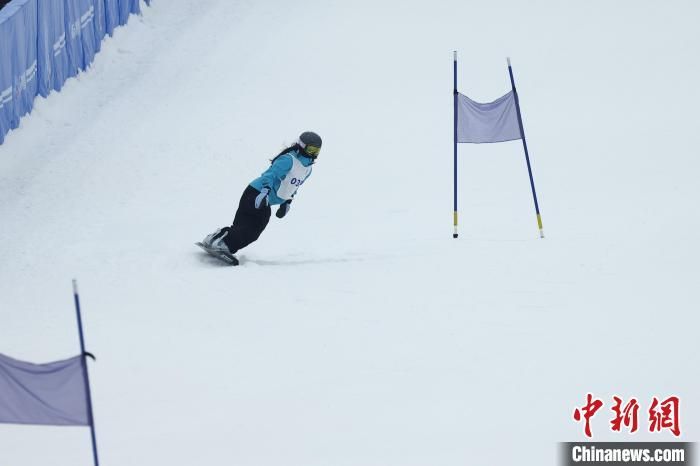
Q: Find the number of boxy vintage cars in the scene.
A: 0